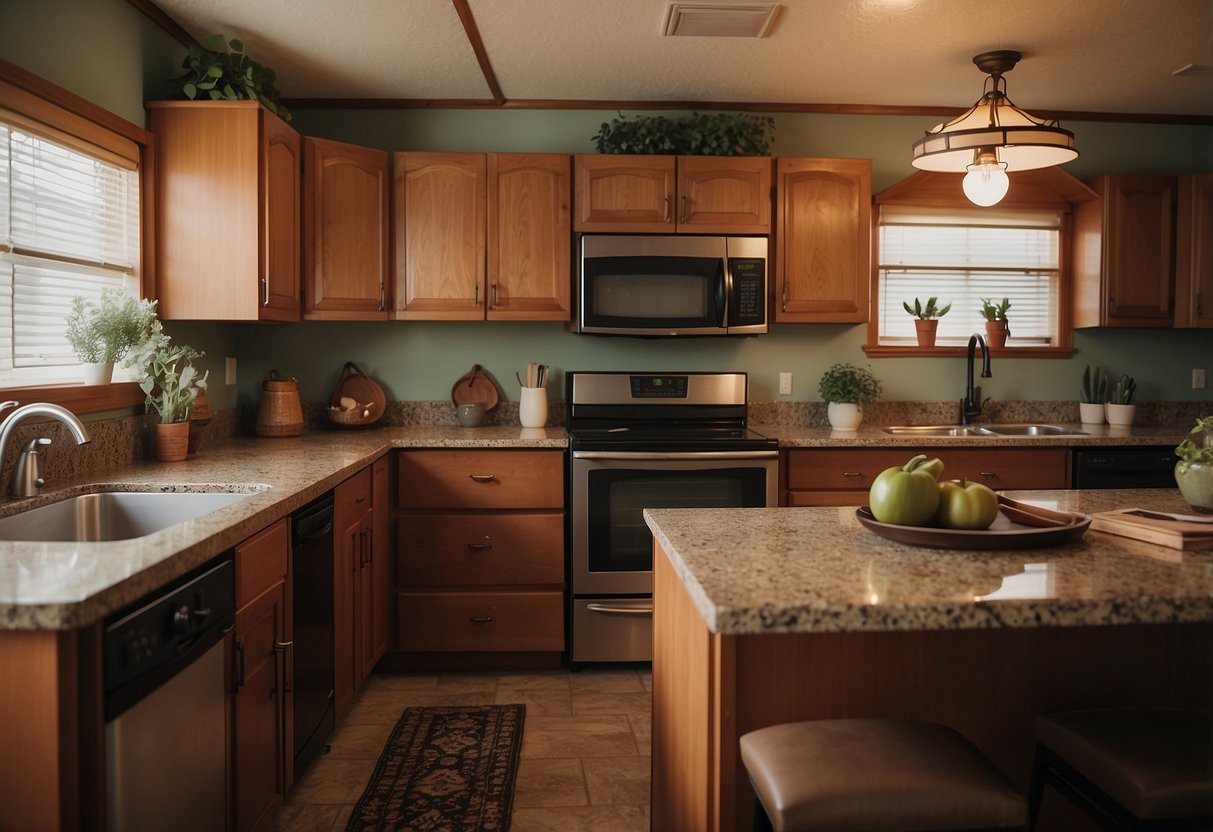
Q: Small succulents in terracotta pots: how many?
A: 2